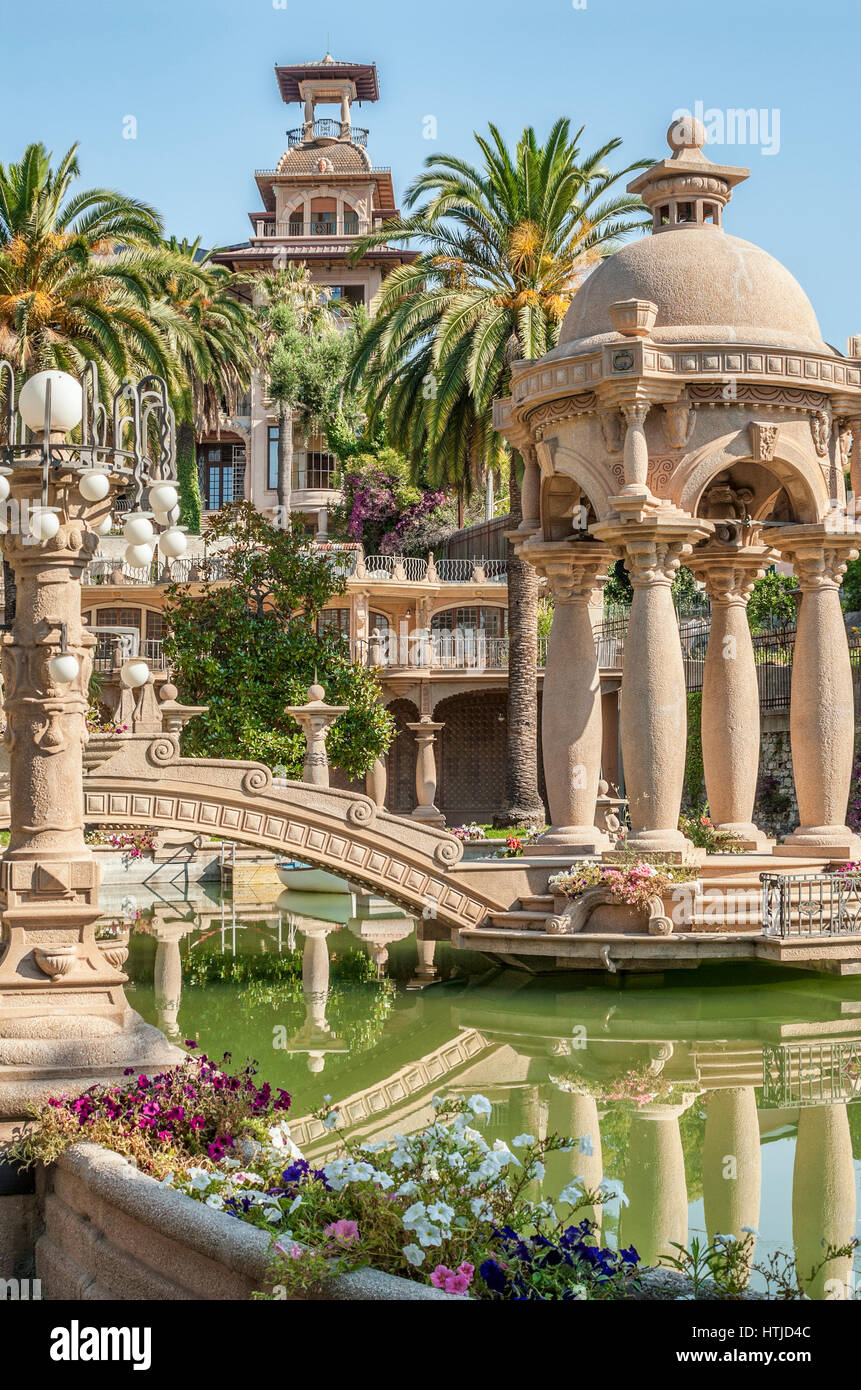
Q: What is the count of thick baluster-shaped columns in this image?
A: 4